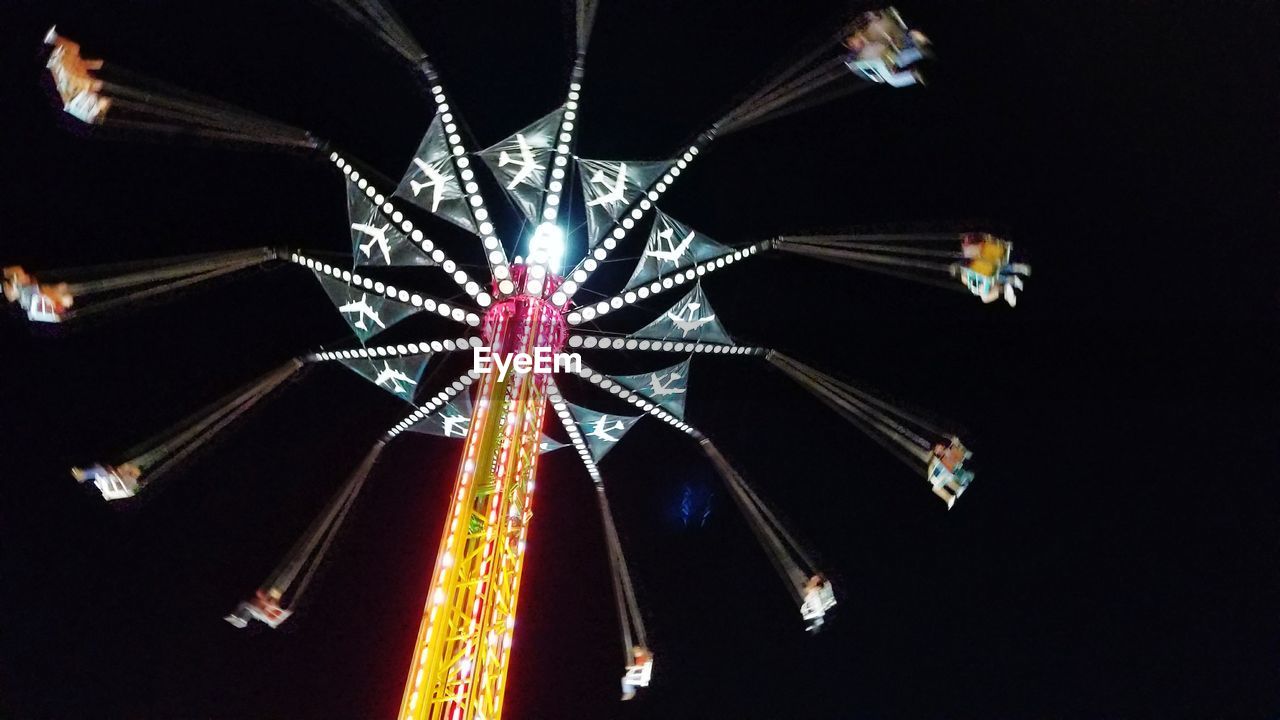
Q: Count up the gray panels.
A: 12